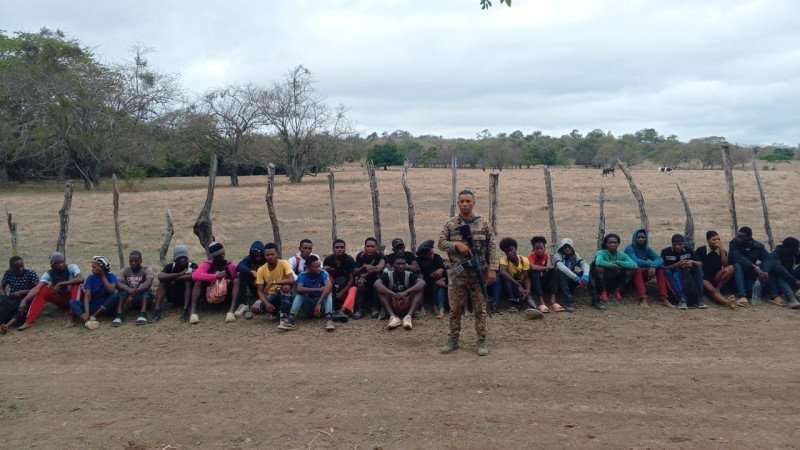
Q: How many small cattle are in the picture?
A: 2